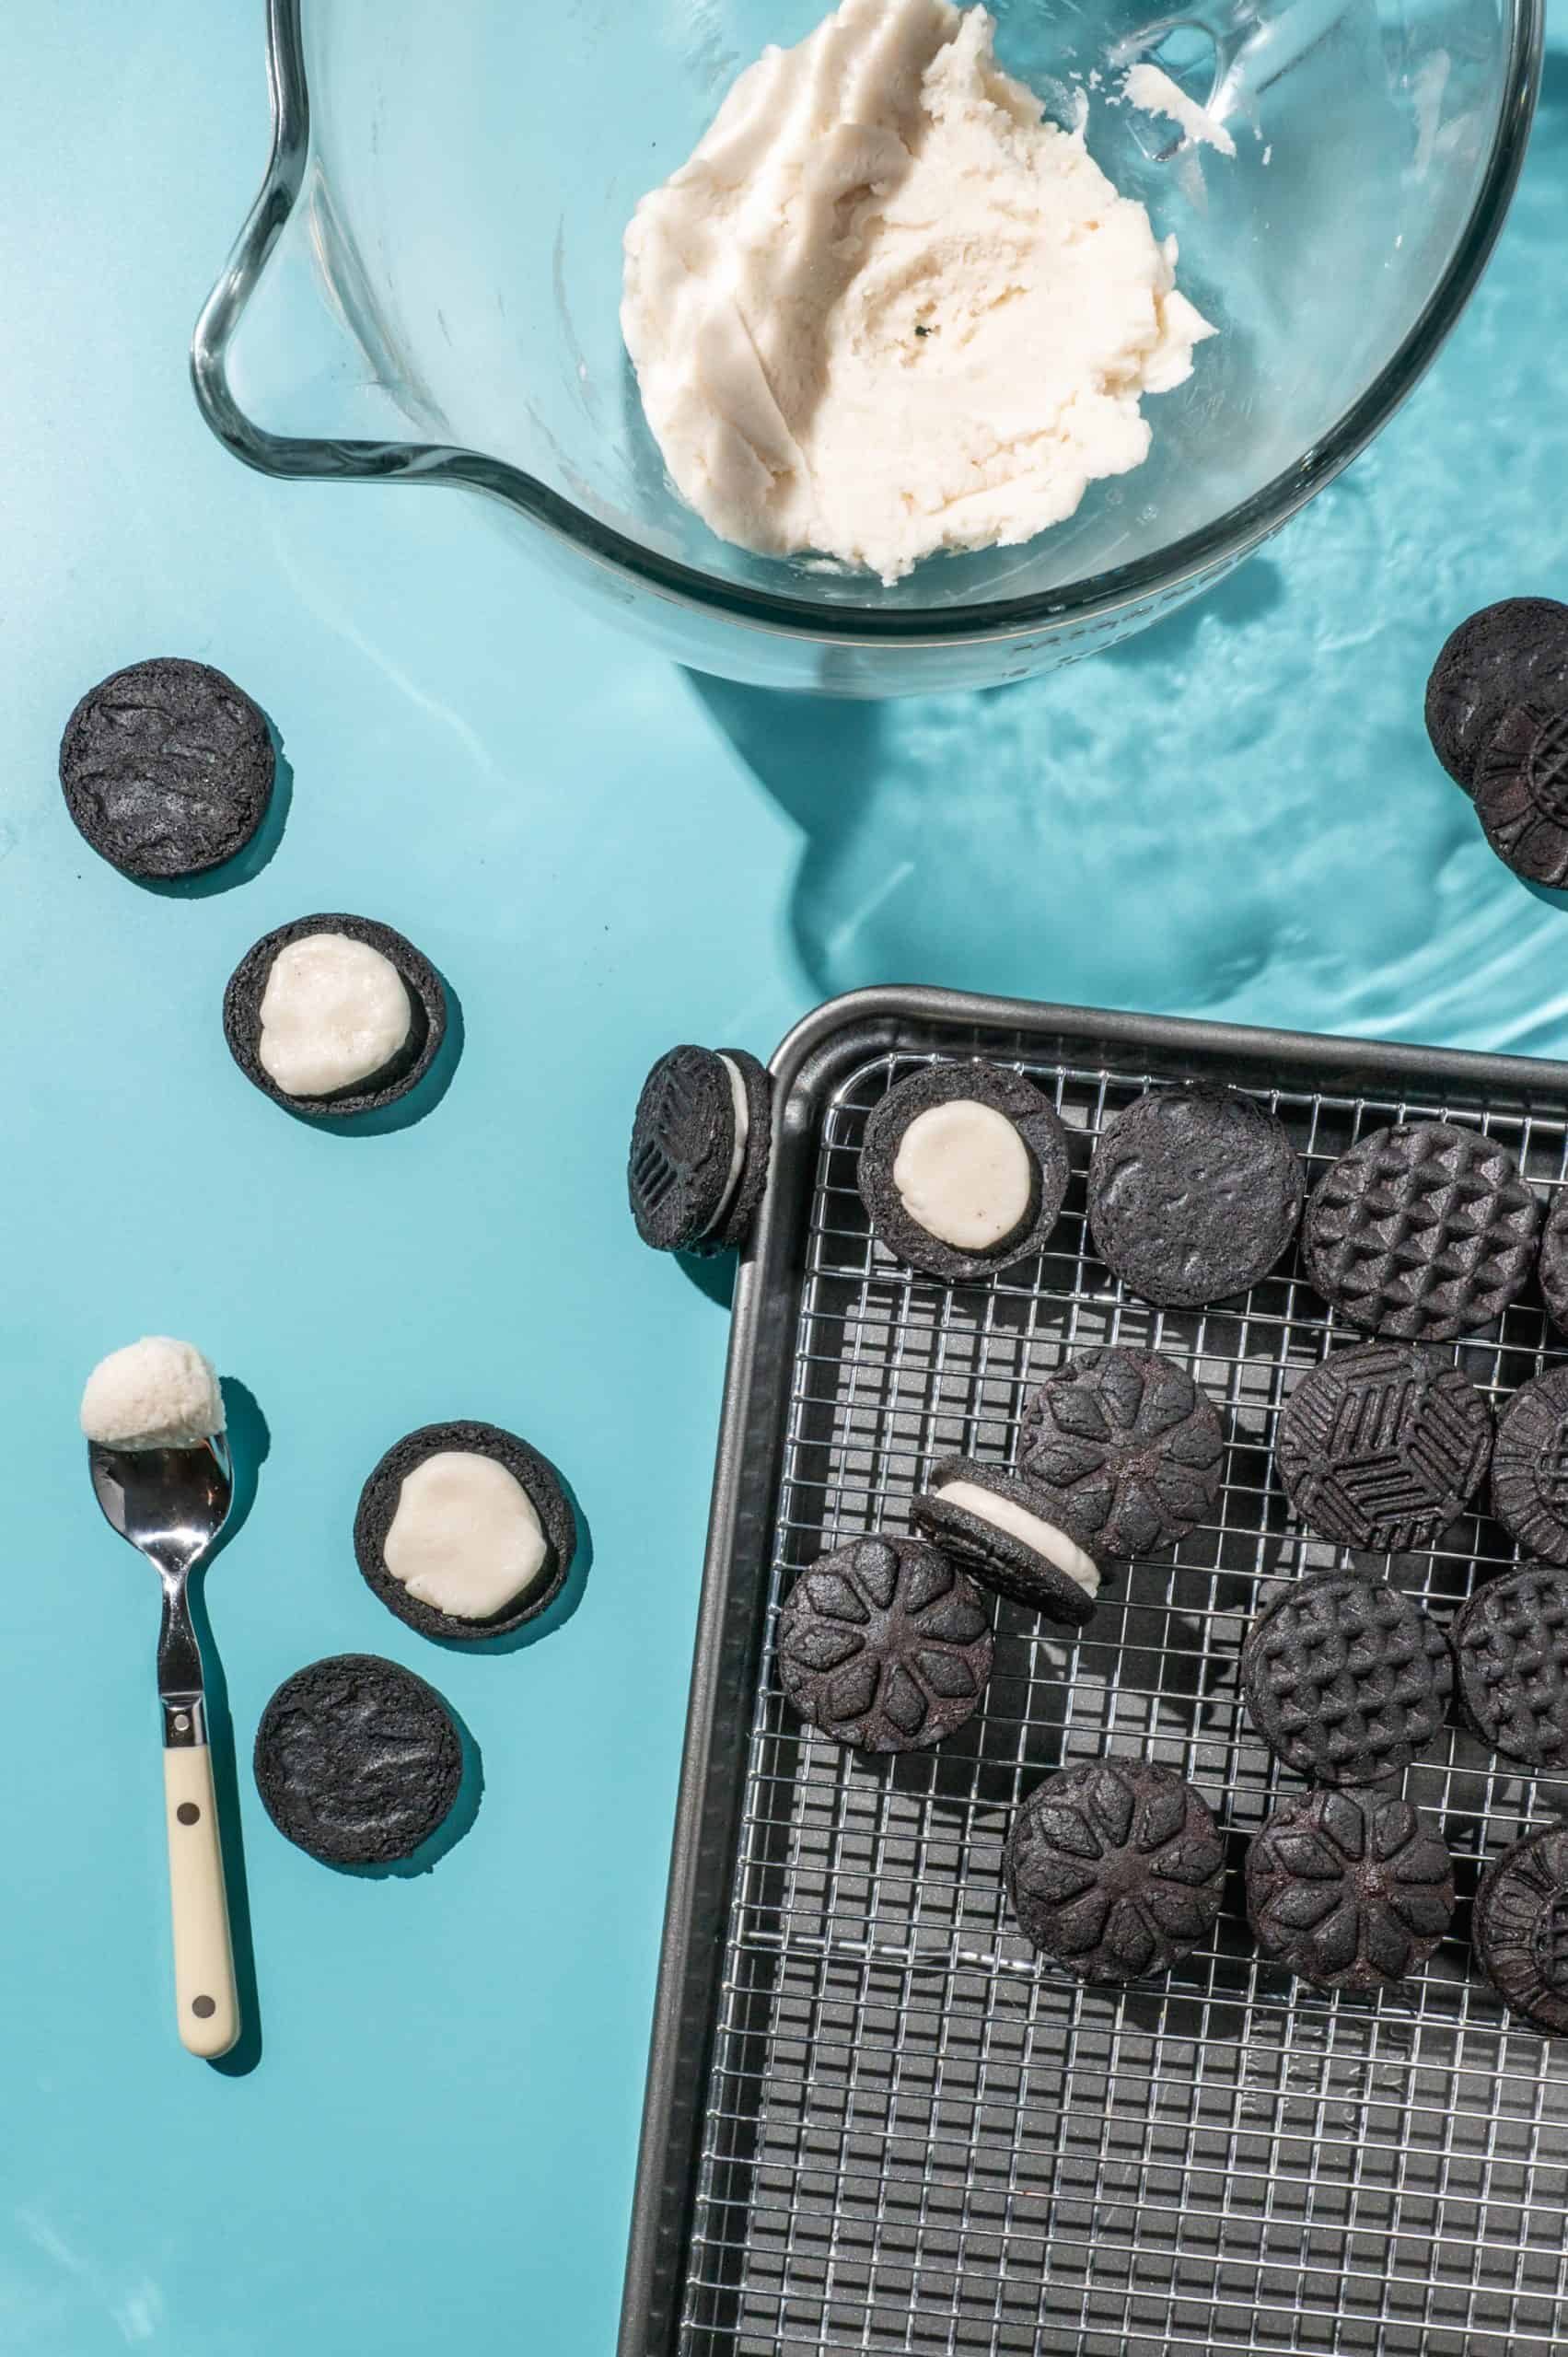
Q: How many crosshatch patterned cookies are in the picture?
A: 3